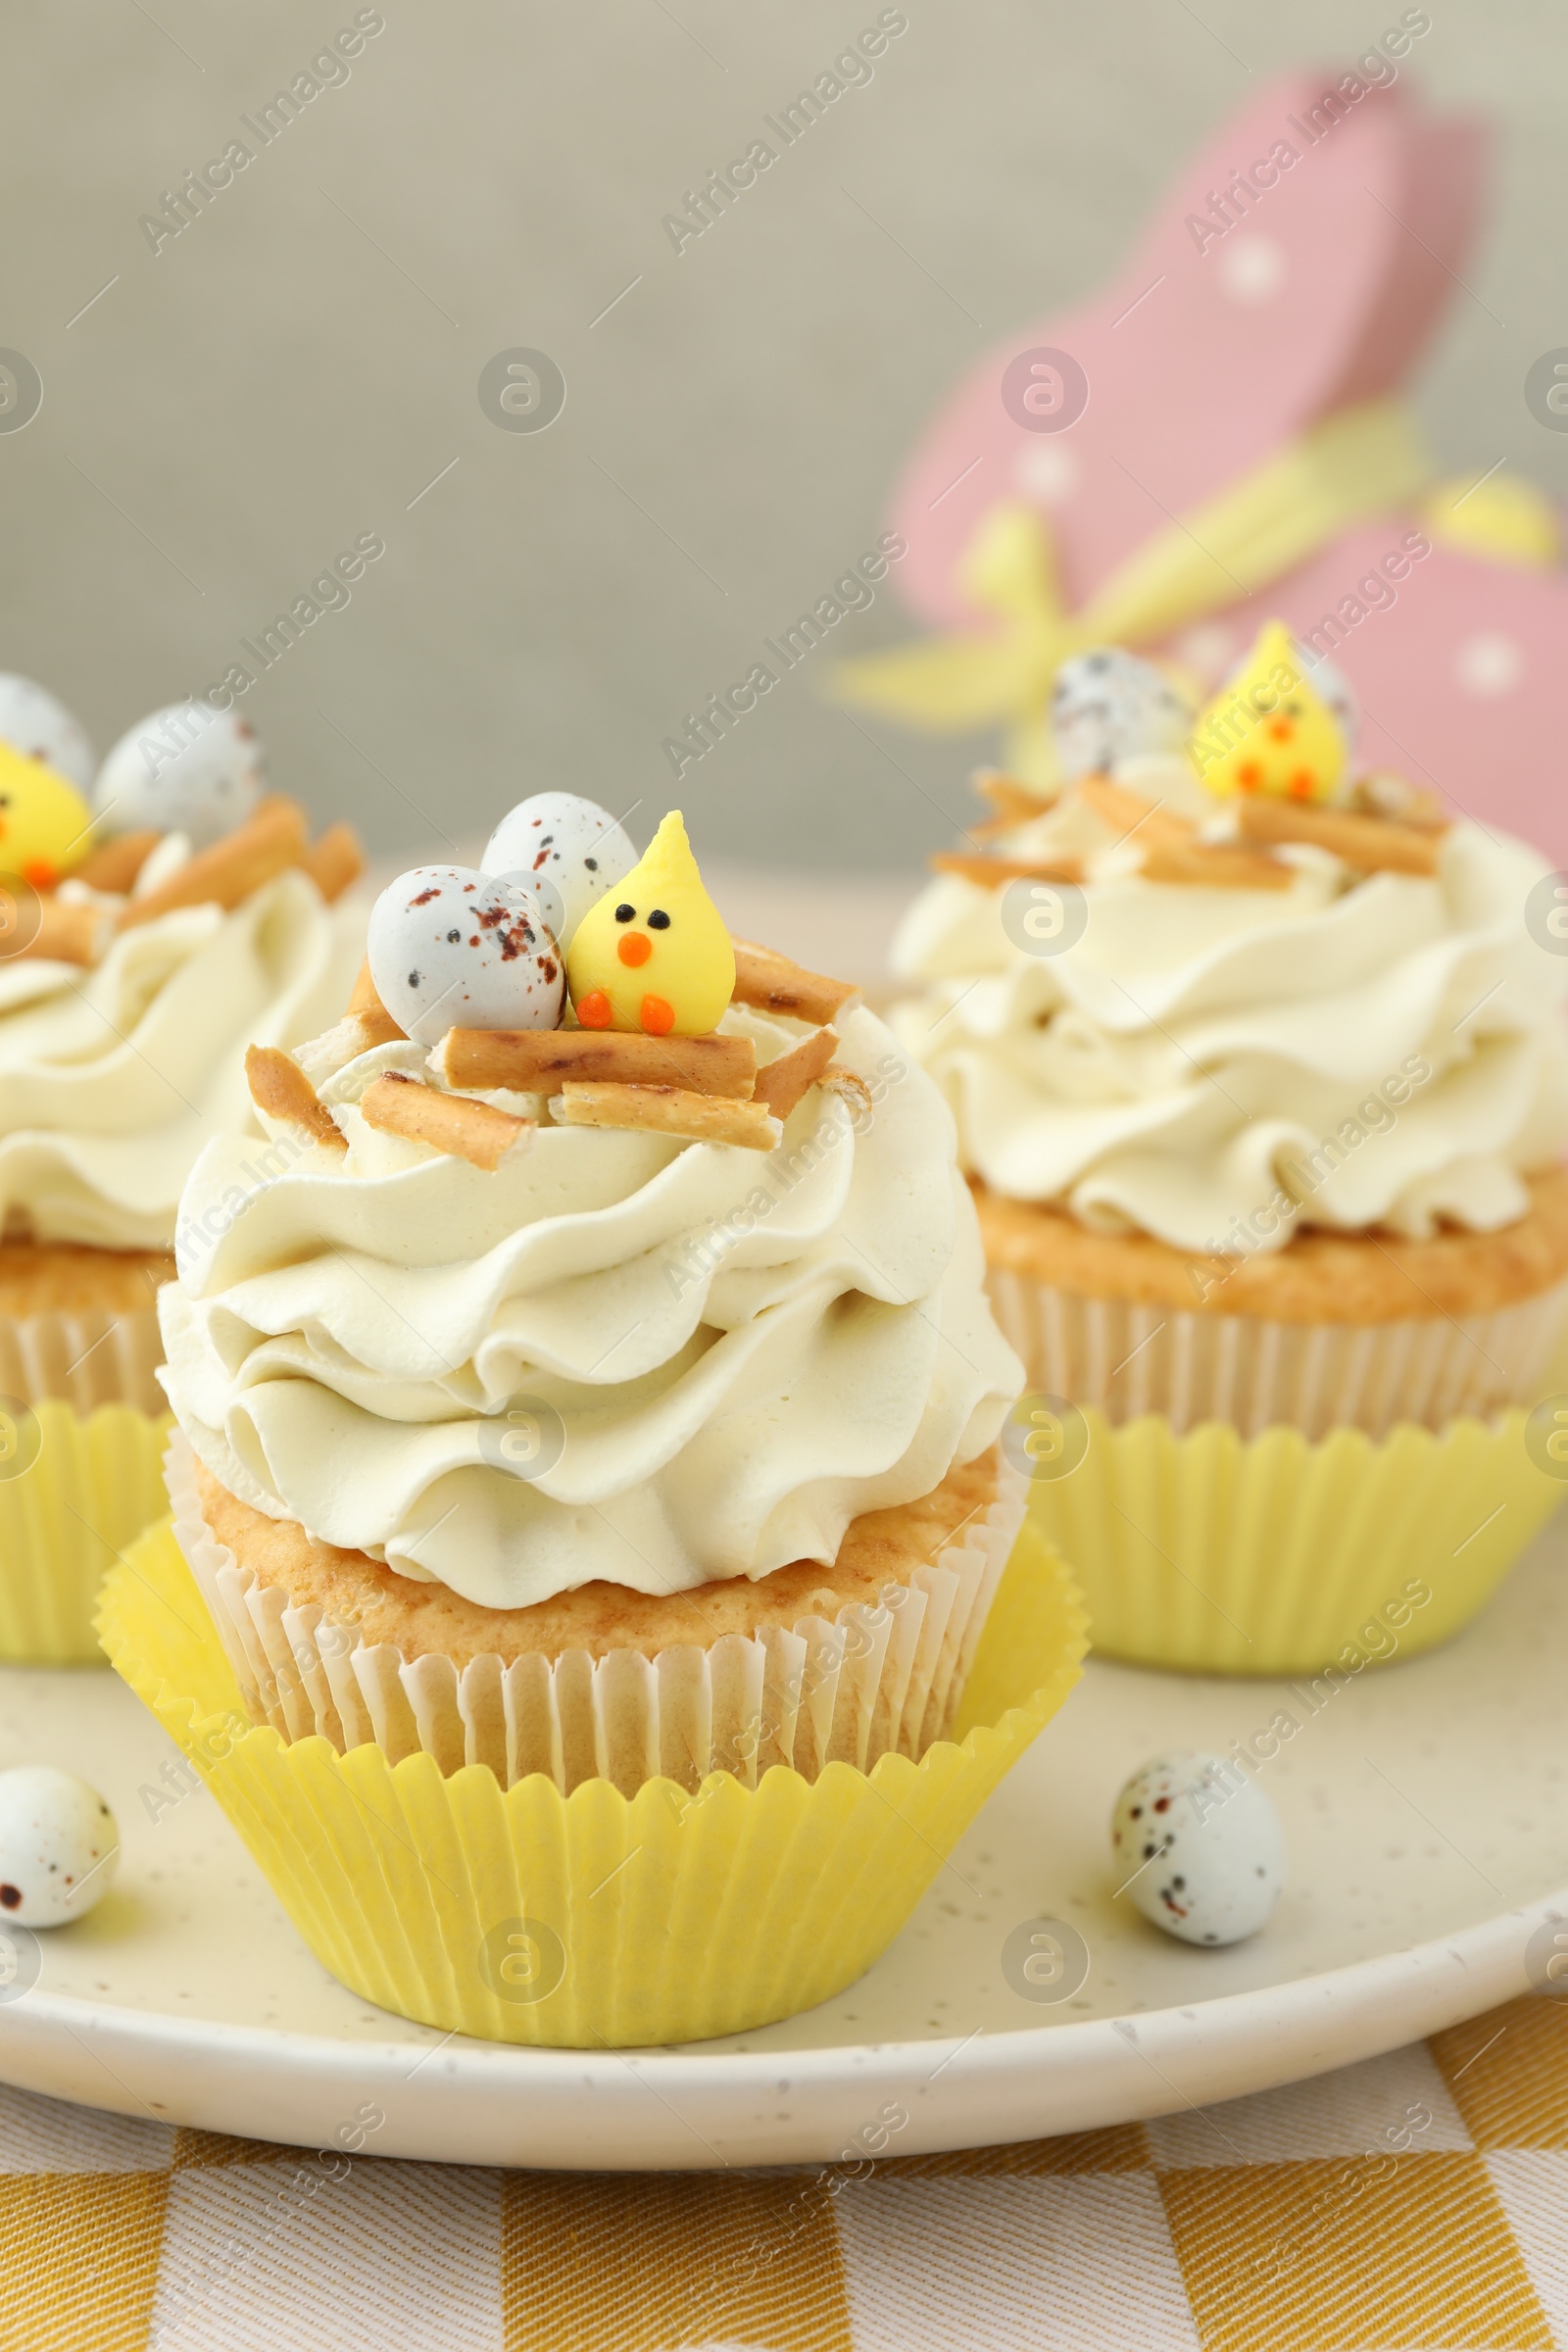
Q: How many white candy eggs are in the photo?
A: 8